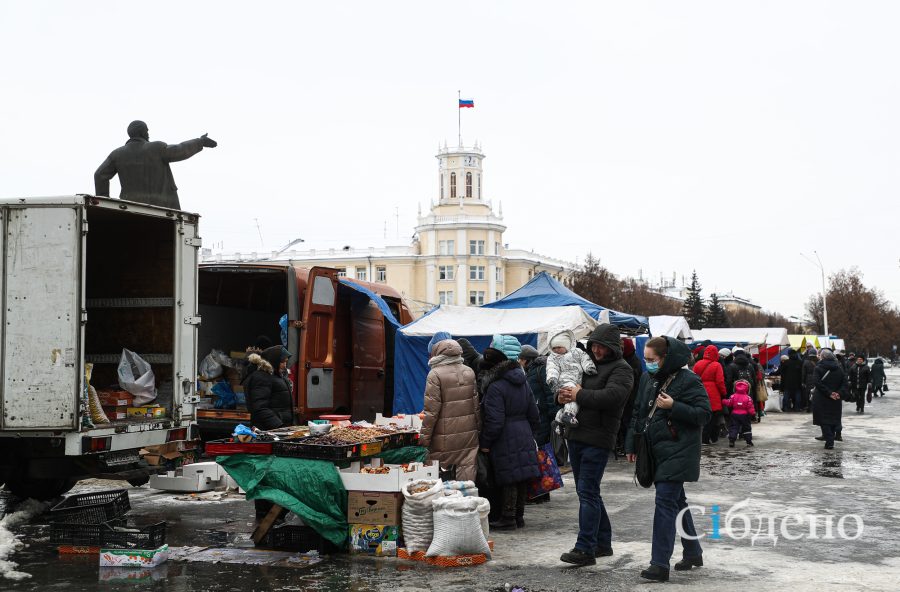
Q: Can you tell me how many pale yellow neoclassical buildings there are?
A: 1